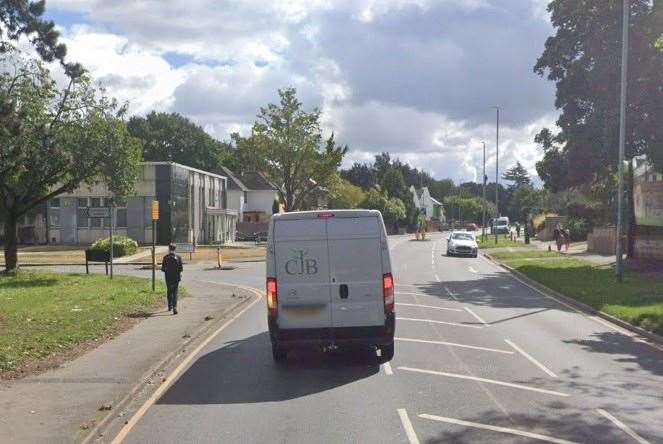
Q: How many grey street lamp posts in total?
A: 3